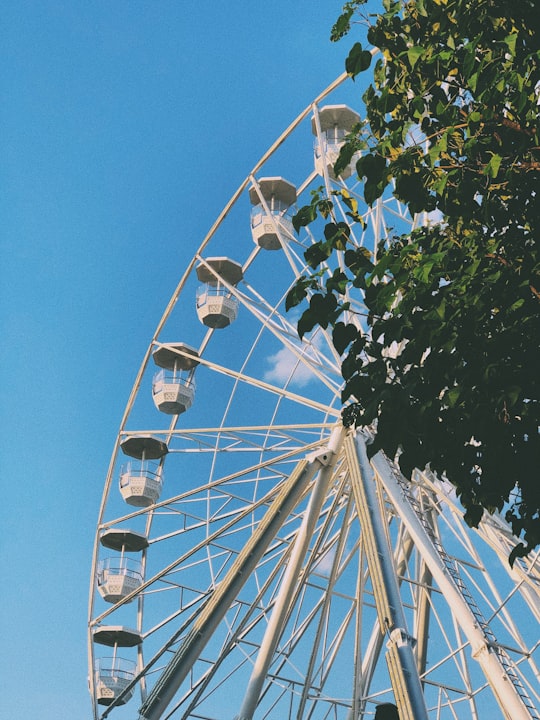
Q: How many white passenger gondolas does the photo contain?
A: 7